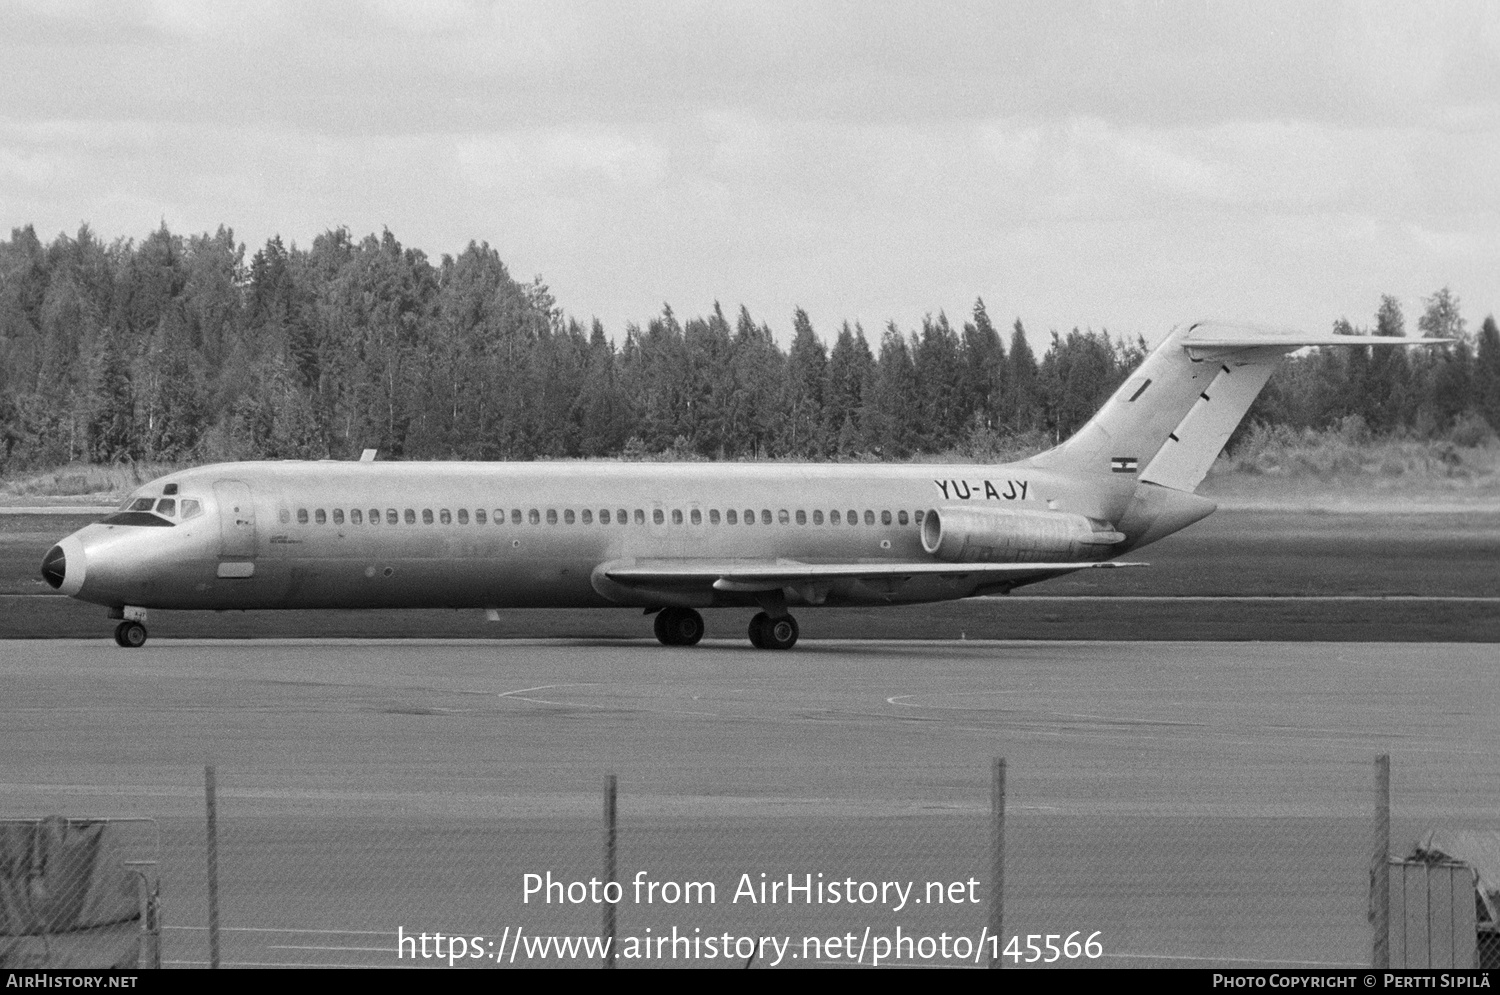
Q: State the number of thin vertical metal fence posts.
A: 4